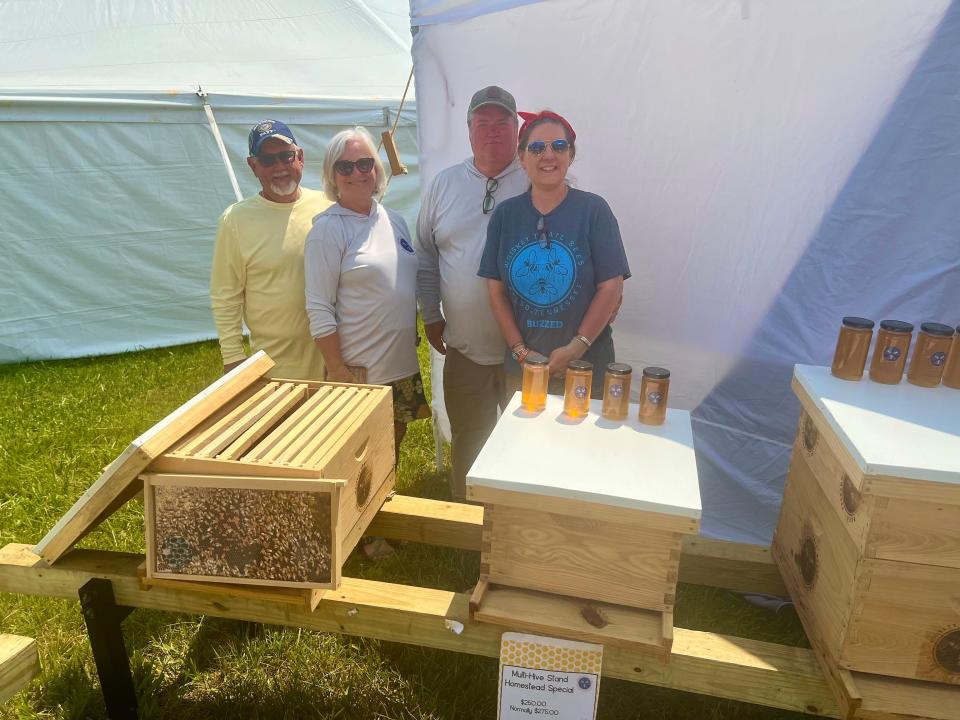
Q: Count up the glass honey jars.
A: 8